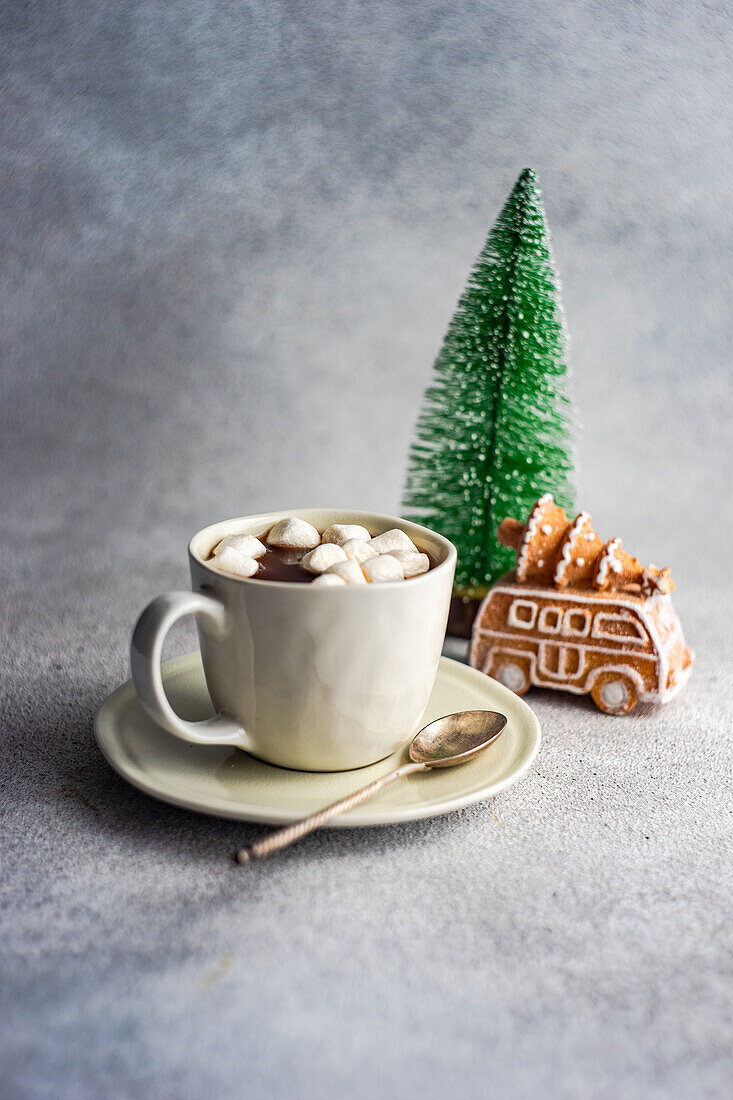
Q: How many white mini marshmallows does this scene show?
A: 11